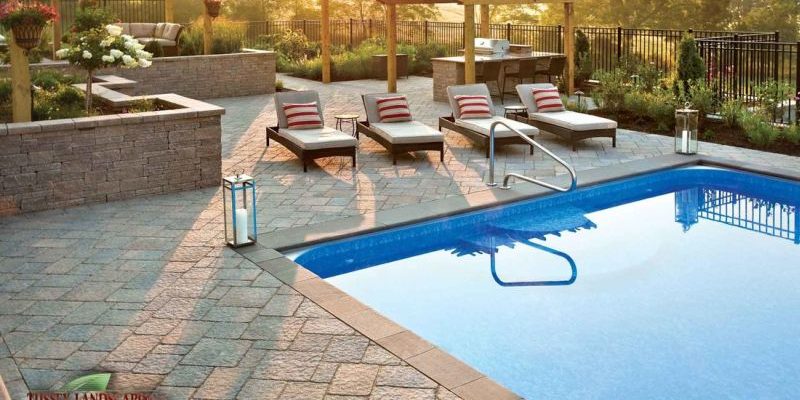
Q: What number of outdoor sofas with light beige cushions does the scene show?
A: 1